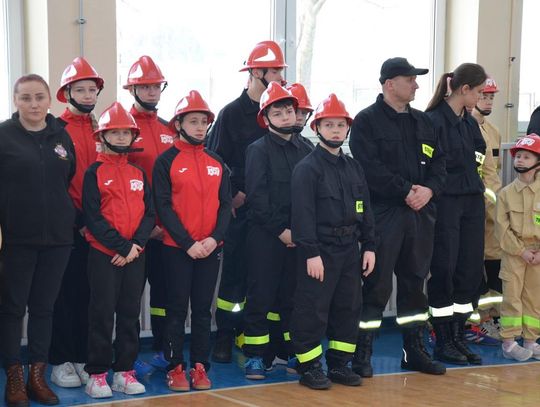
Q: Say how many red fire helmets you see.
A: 10